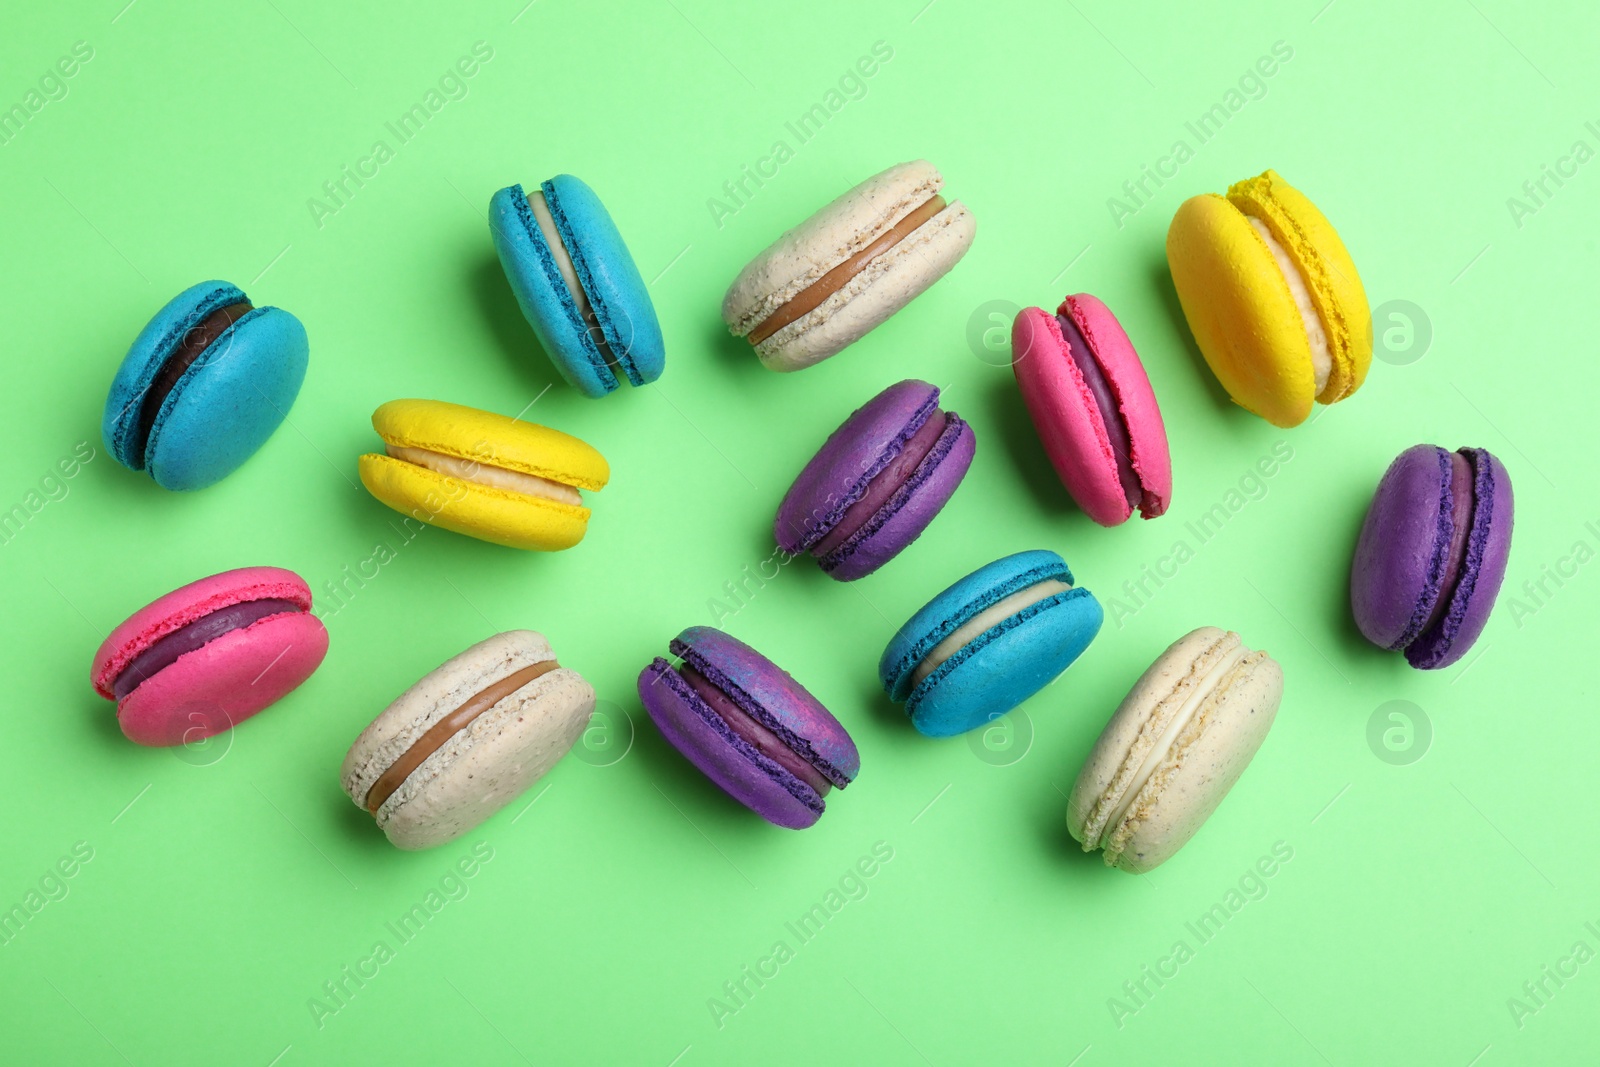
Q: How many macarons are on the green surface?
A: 13